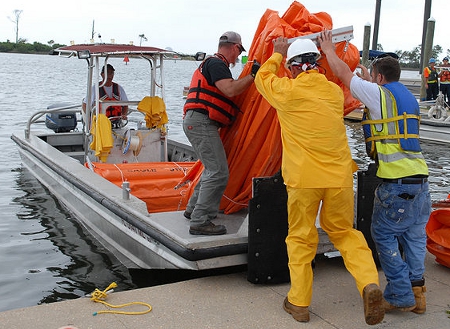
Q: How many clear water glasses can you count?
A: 0